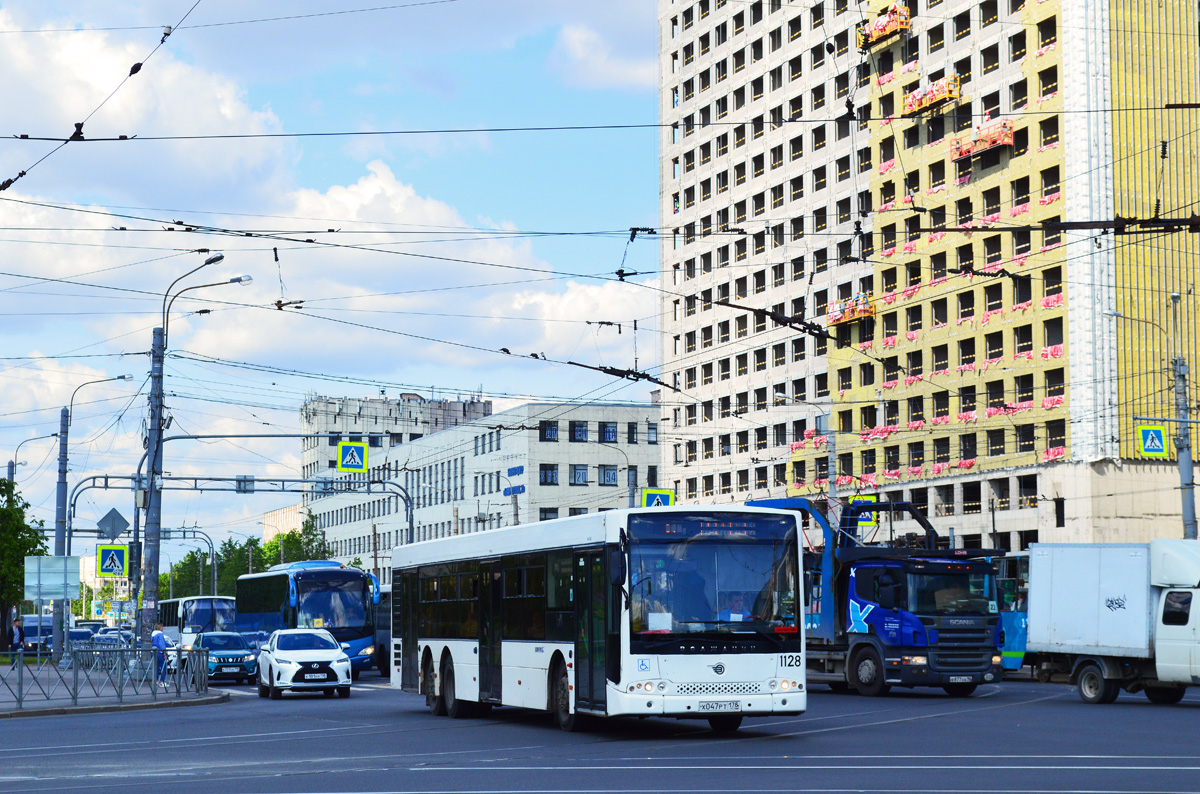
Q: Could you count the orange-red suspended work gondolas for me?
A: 4